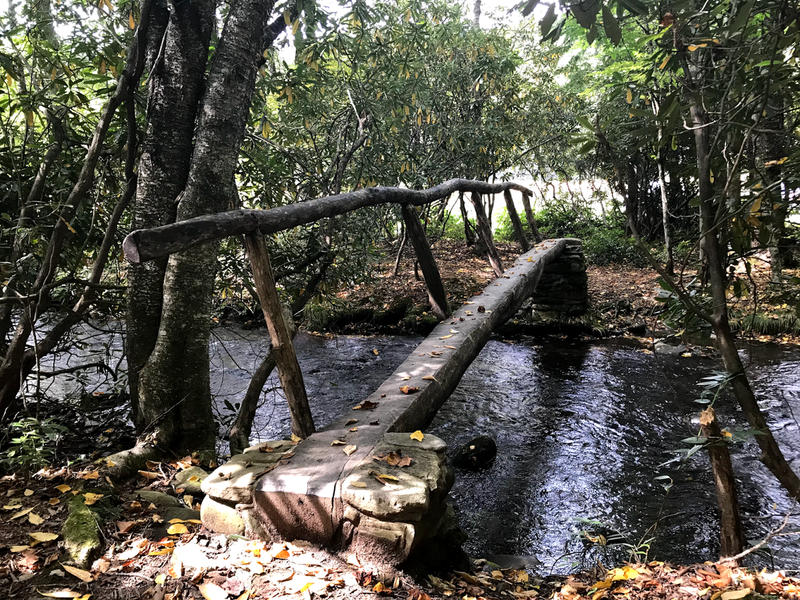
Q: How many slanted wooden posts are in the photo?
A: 5